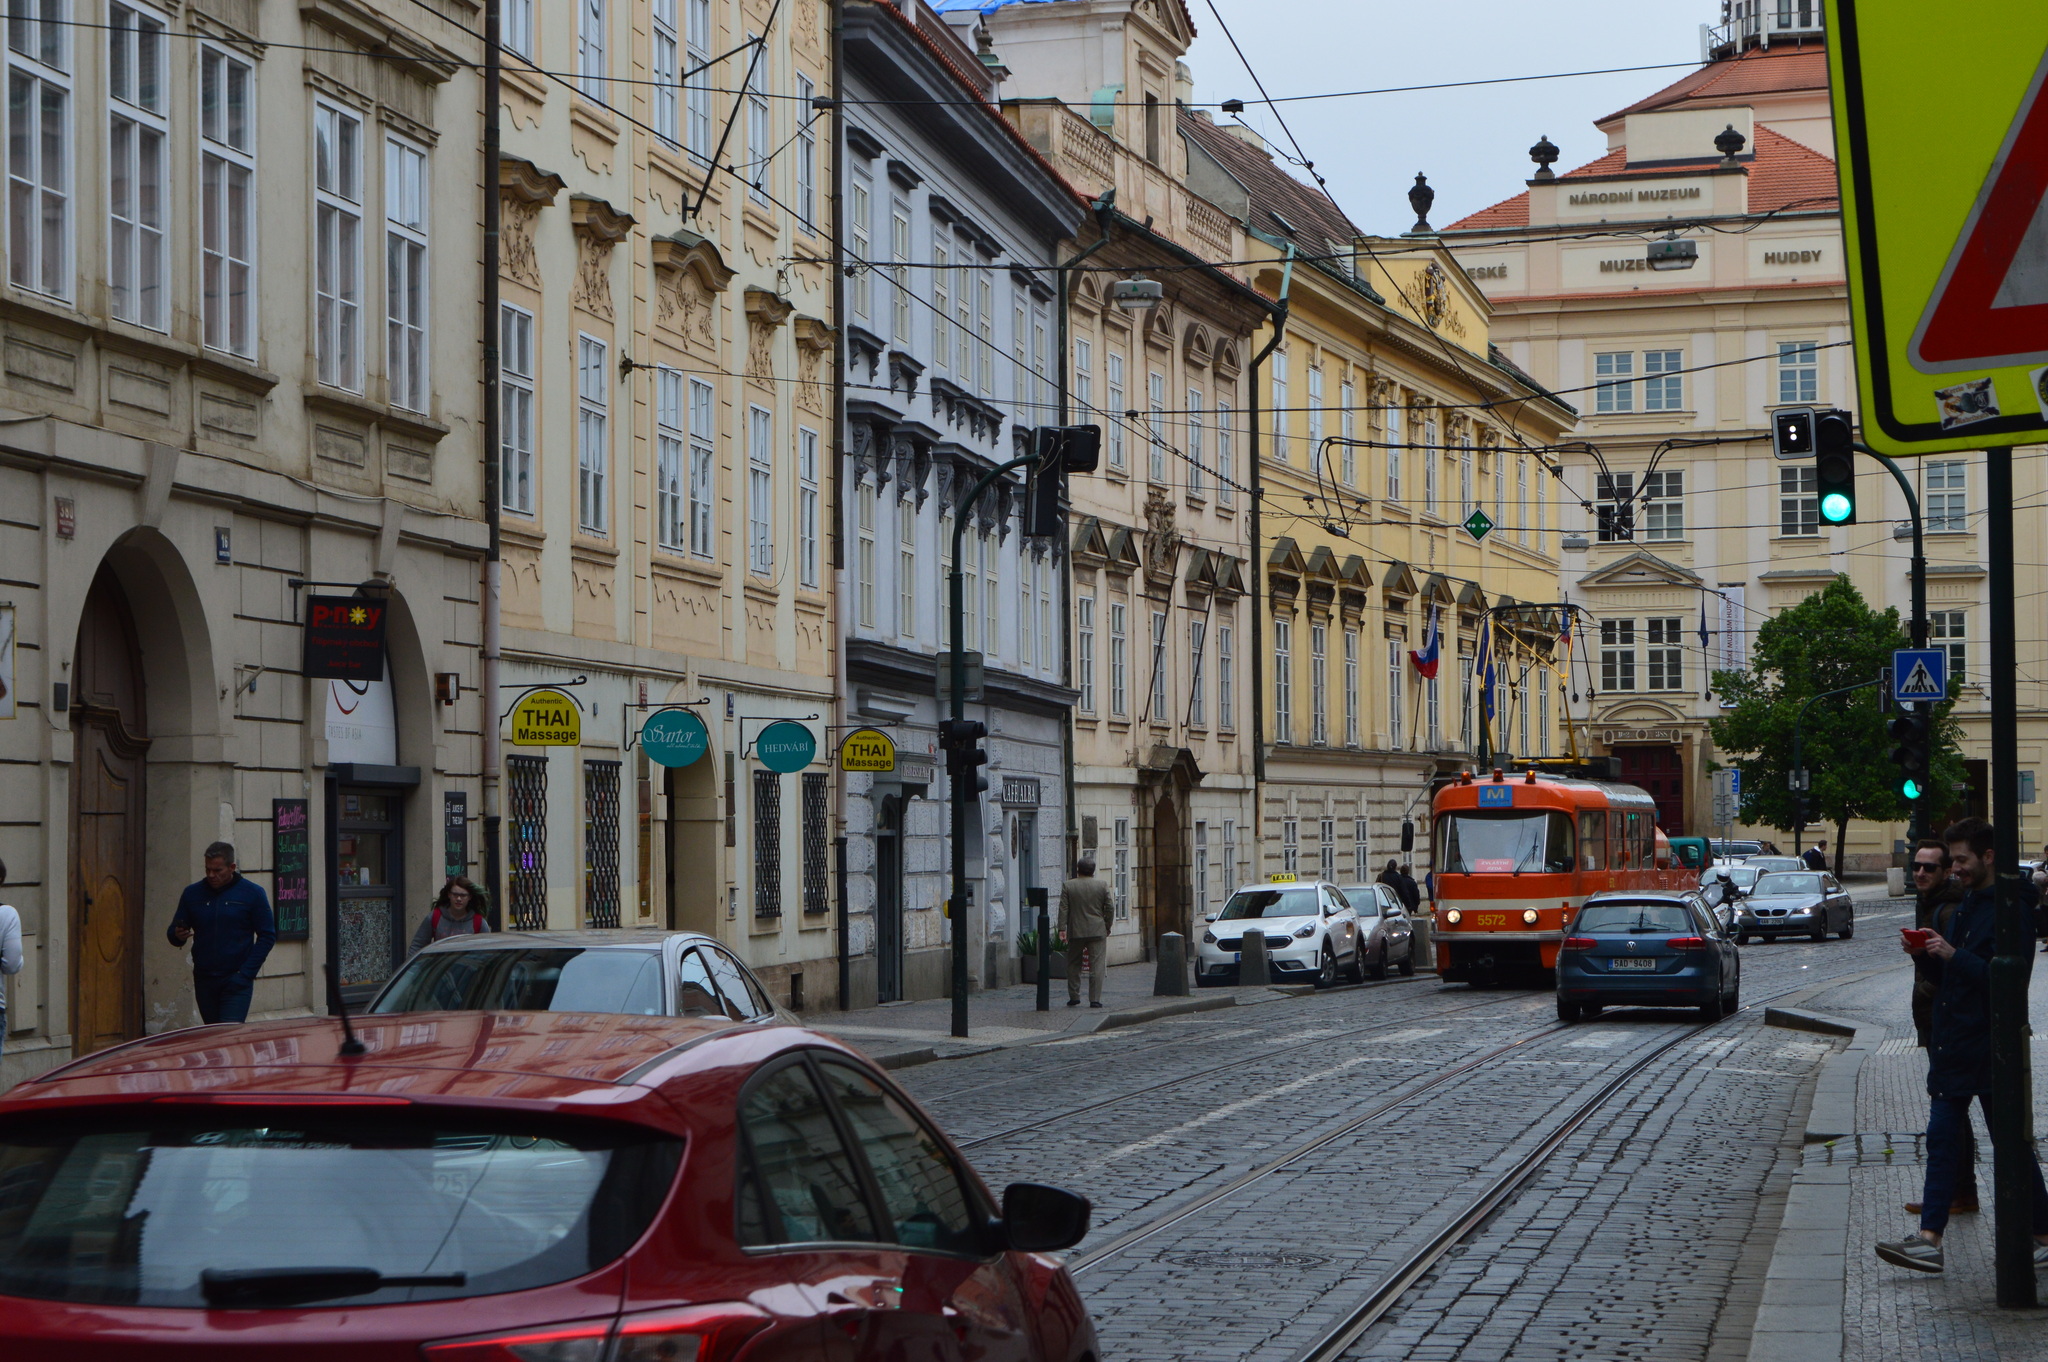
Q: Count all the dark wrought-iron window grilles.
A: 4